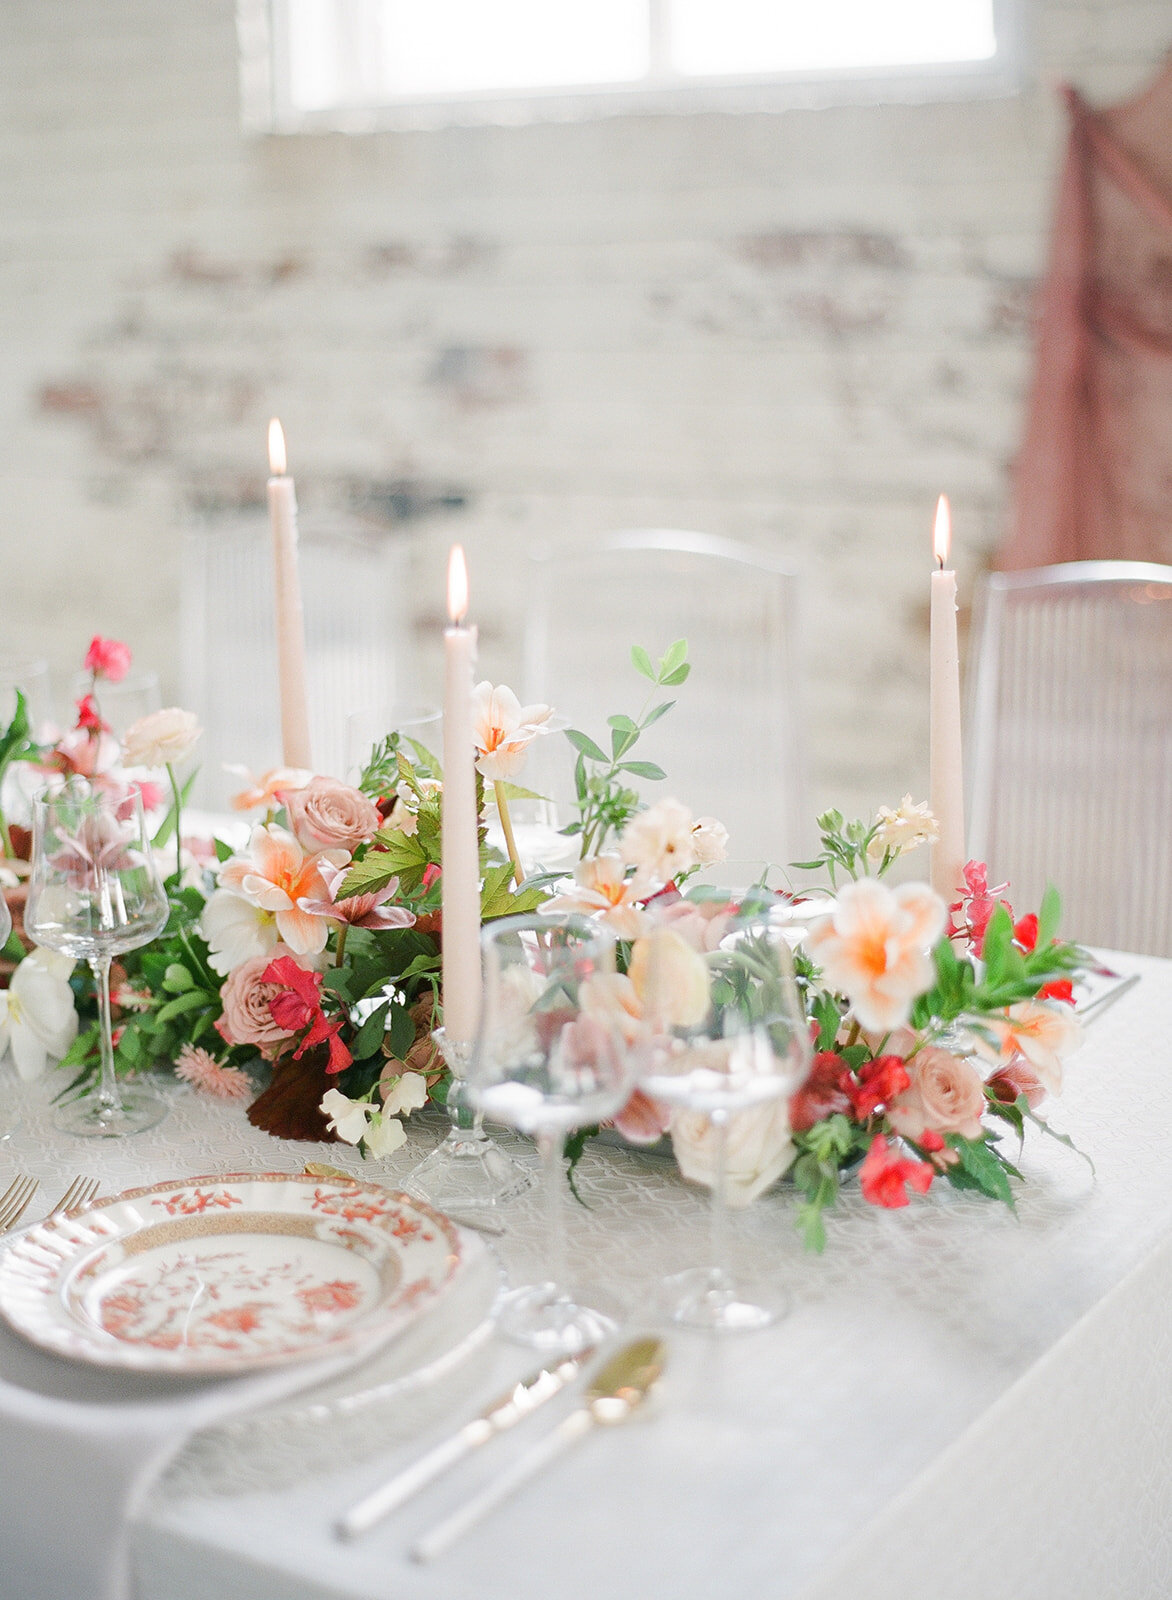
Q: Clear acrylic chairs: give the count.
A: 3